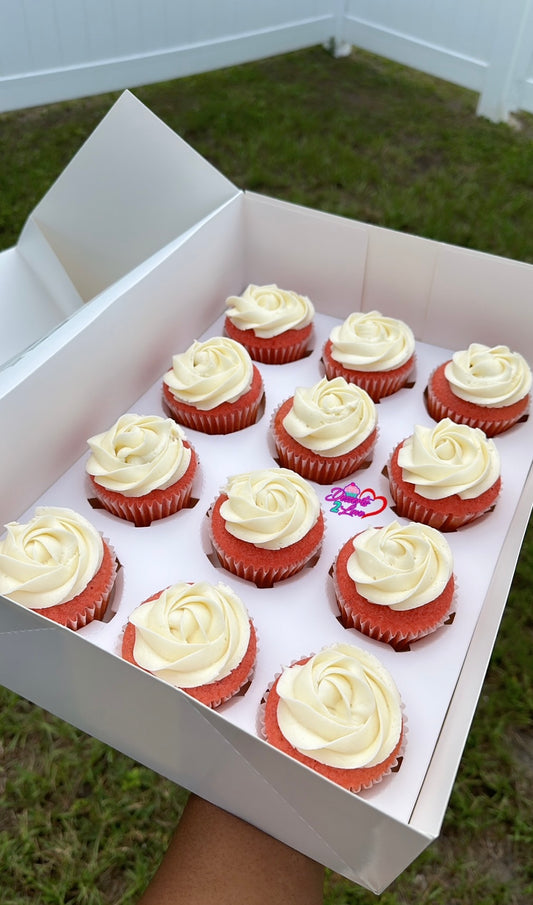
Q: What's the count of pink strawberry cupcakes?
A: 12